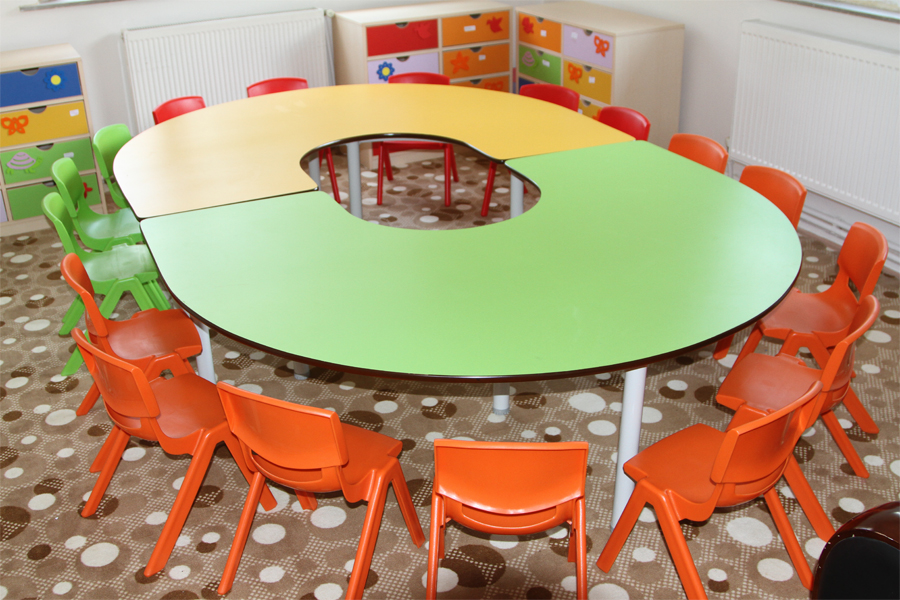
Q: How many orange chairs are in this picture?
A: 9